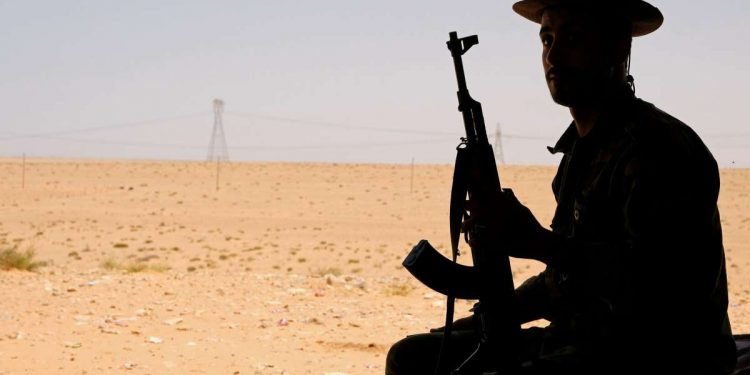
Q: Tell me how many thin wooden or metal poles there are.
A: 3